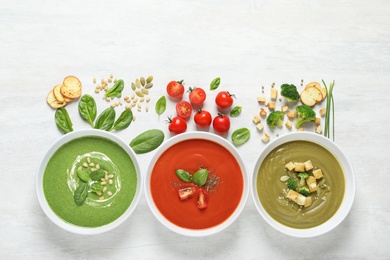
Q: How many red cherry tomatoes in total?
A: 7